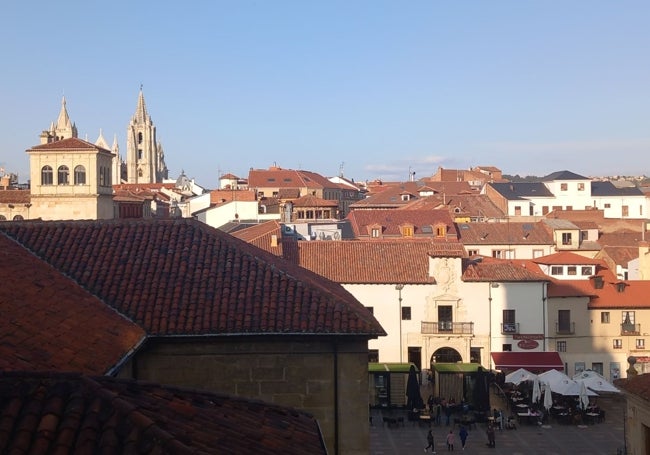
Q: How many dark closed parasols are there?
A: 2